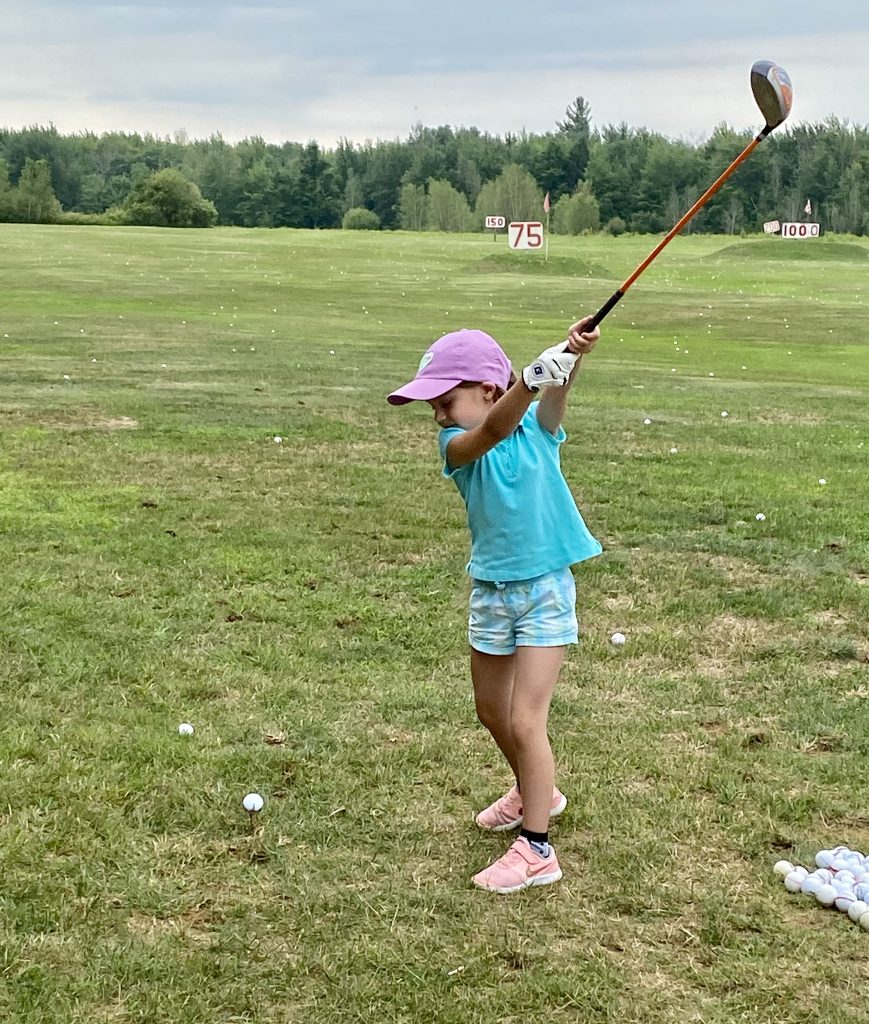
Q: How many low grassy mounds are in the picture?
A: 2